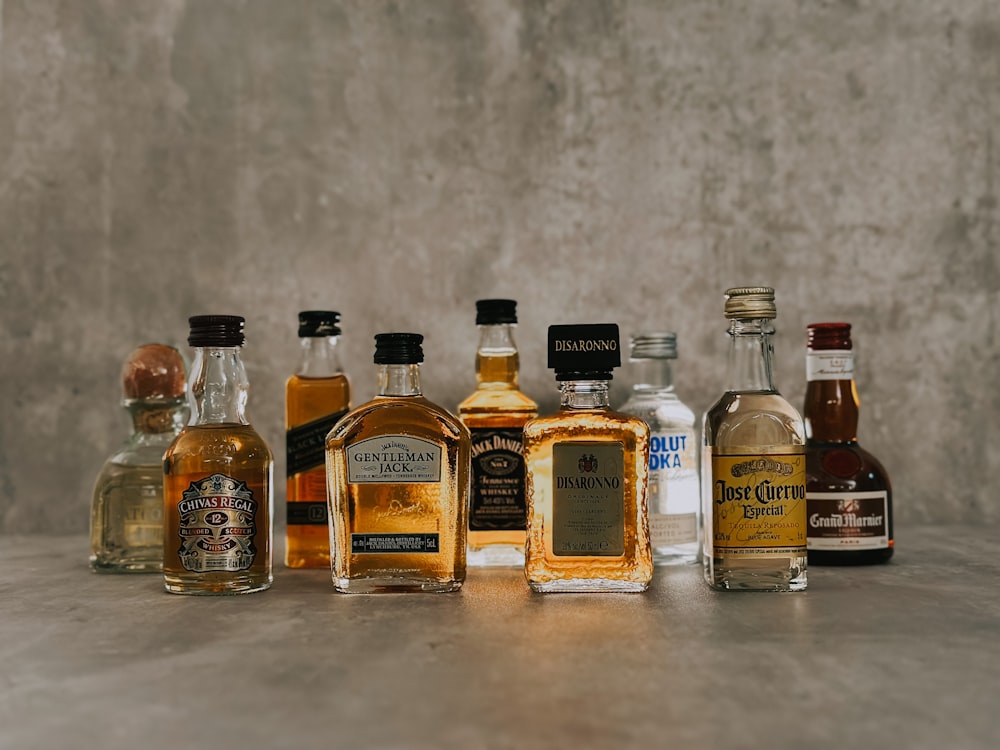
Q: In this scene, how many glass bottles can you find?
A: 9